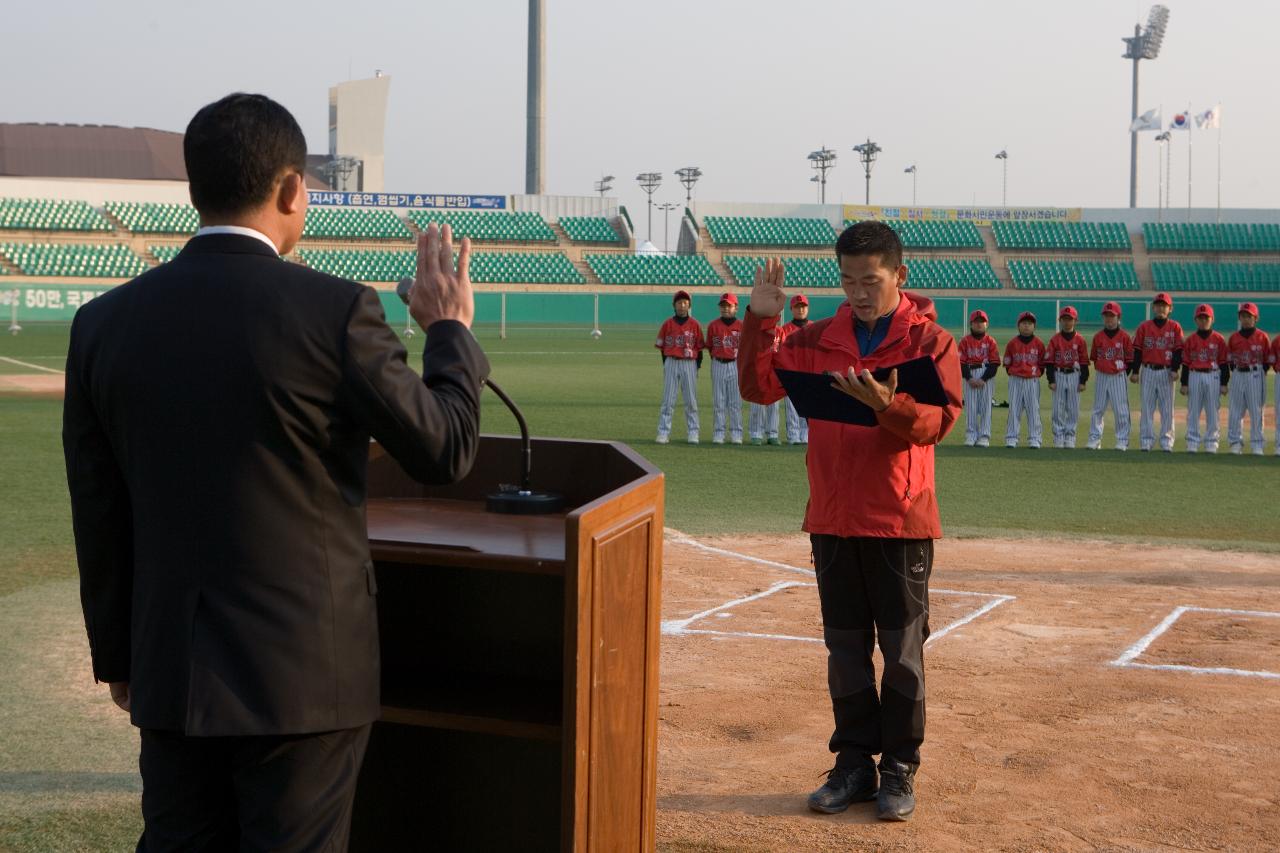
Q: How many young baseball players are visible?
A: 12